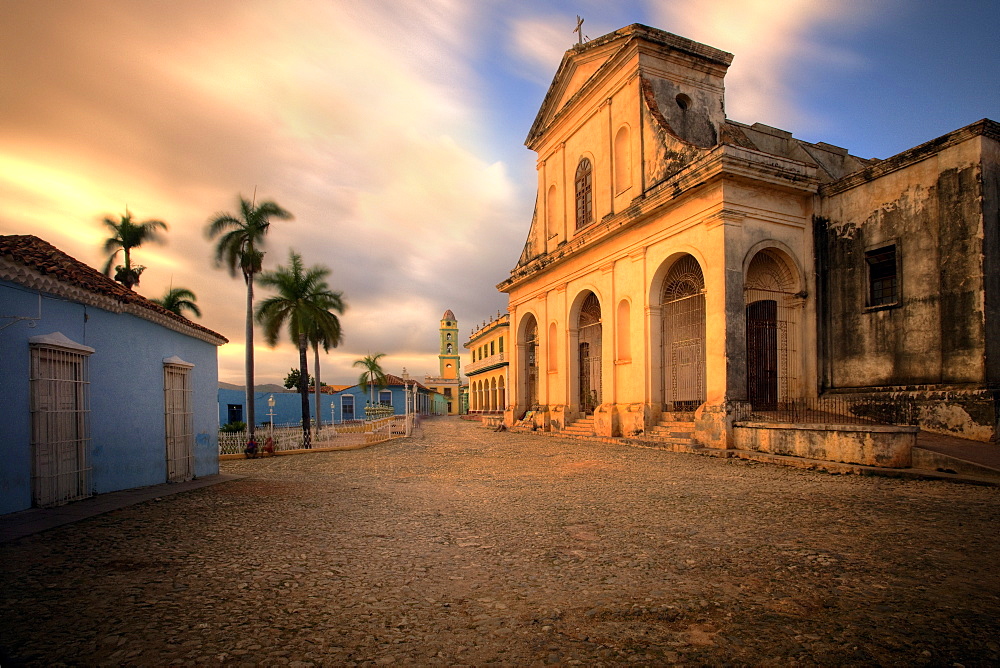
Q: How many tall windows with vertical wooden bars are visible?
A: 2